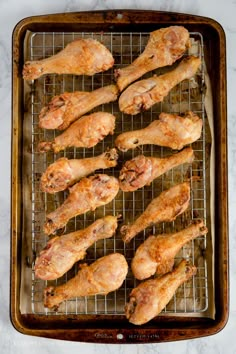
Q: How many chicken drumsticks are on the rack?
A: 14